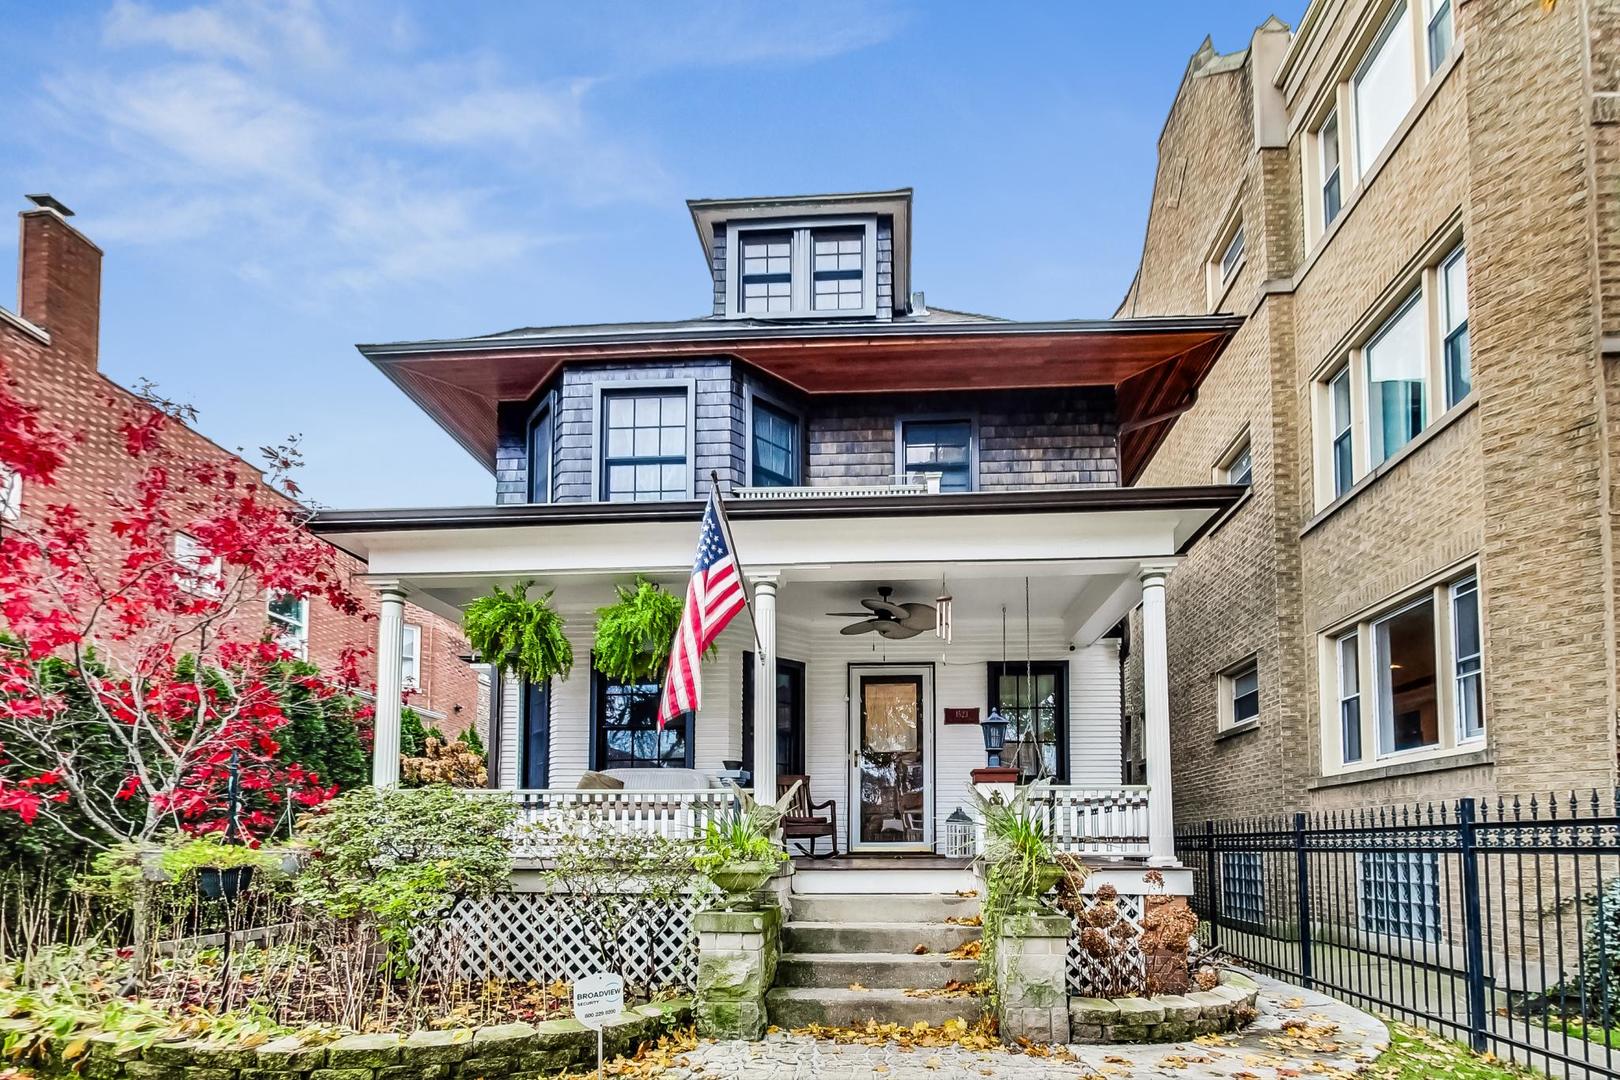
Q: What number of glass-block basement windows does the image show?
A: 2